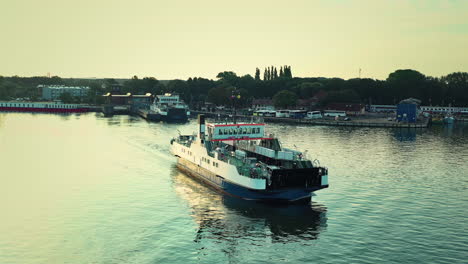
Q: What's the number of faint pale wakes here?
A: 1